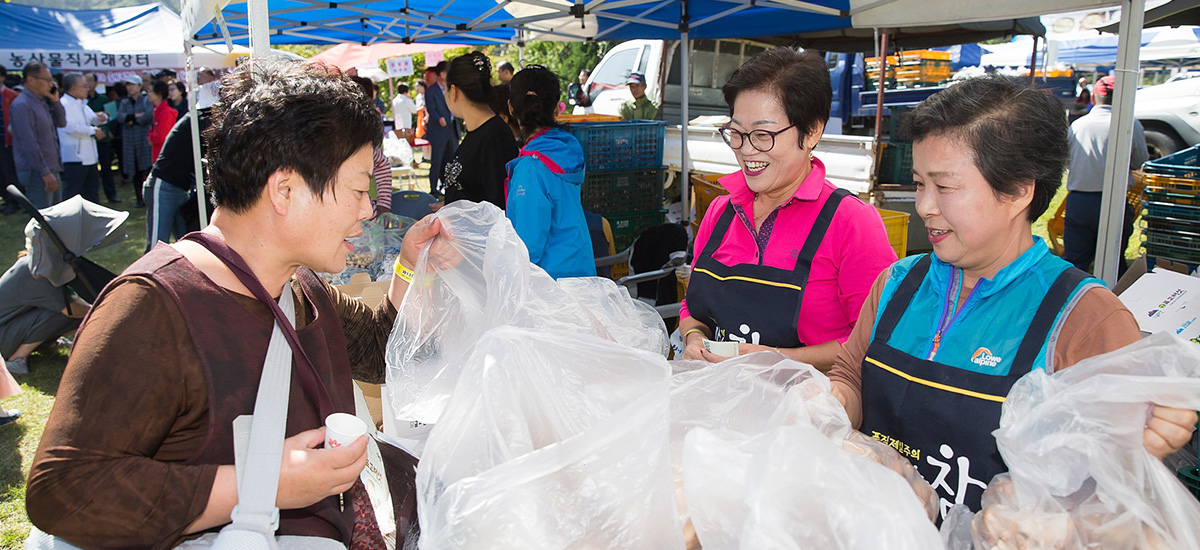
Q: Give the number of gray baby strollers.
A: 1